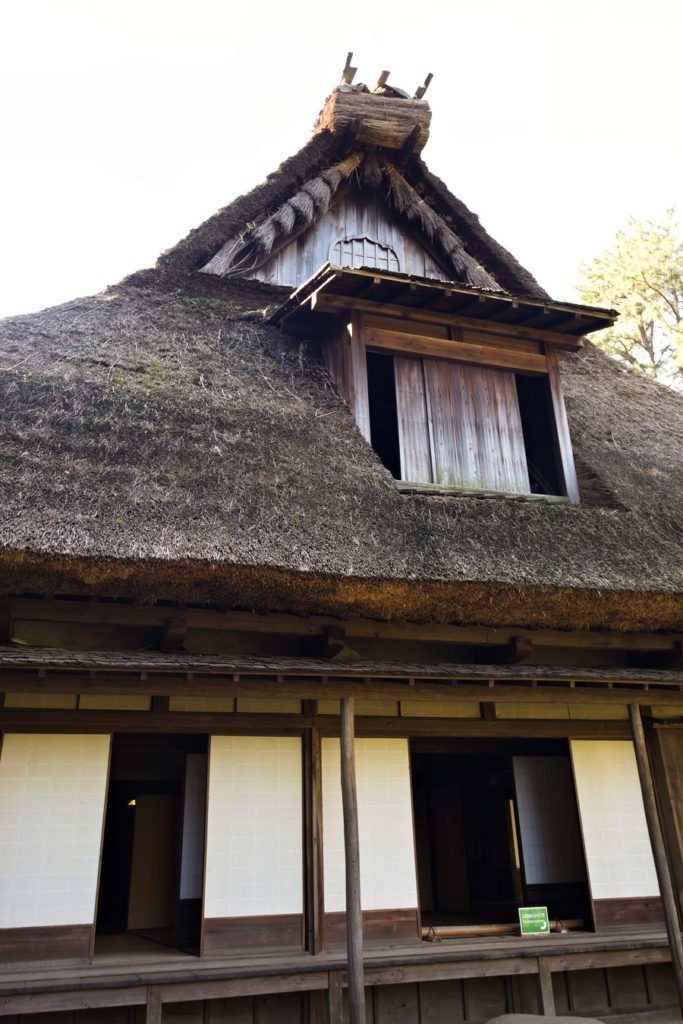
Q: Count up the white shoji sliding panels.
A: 4